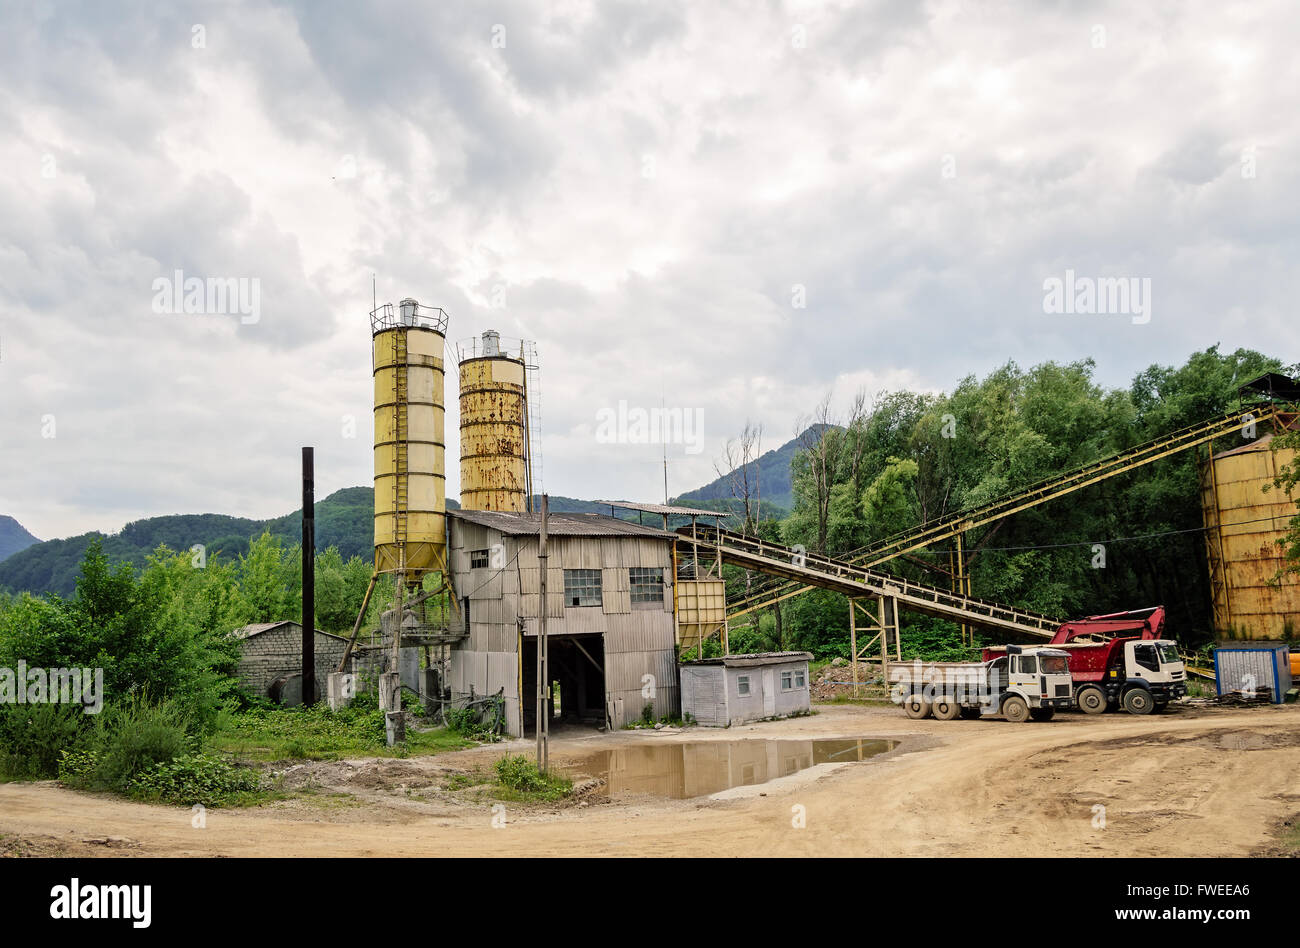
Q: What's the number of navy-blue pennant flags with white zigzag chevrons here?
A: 0